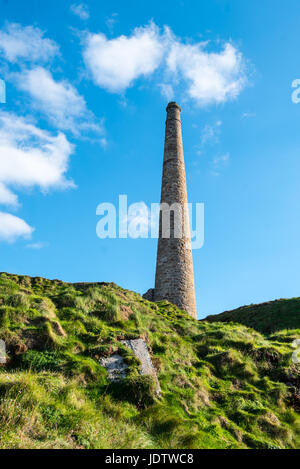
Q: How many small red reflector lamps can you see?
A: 0